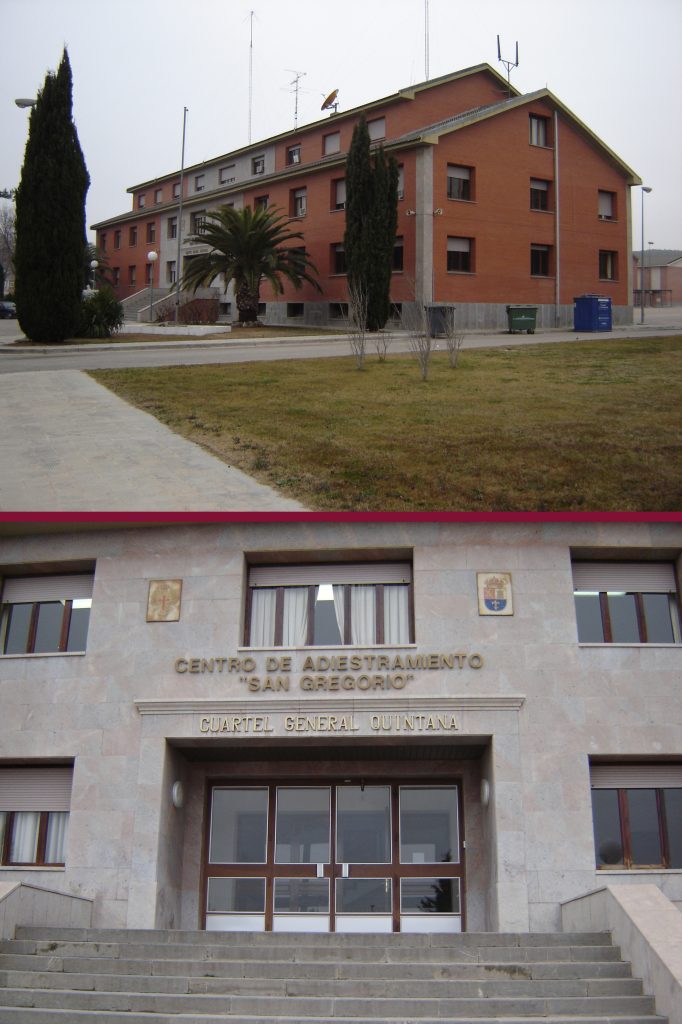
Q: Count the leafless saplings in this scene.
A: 4